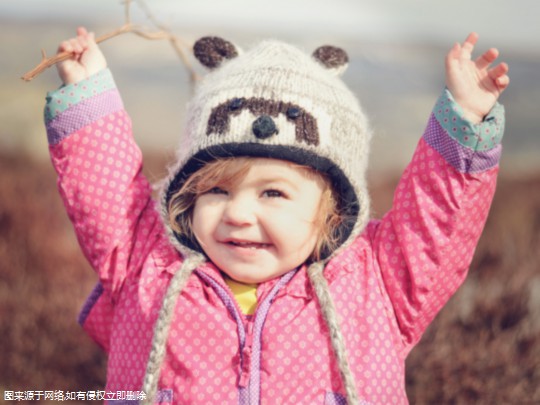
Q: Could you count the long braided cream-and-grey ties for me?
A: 2